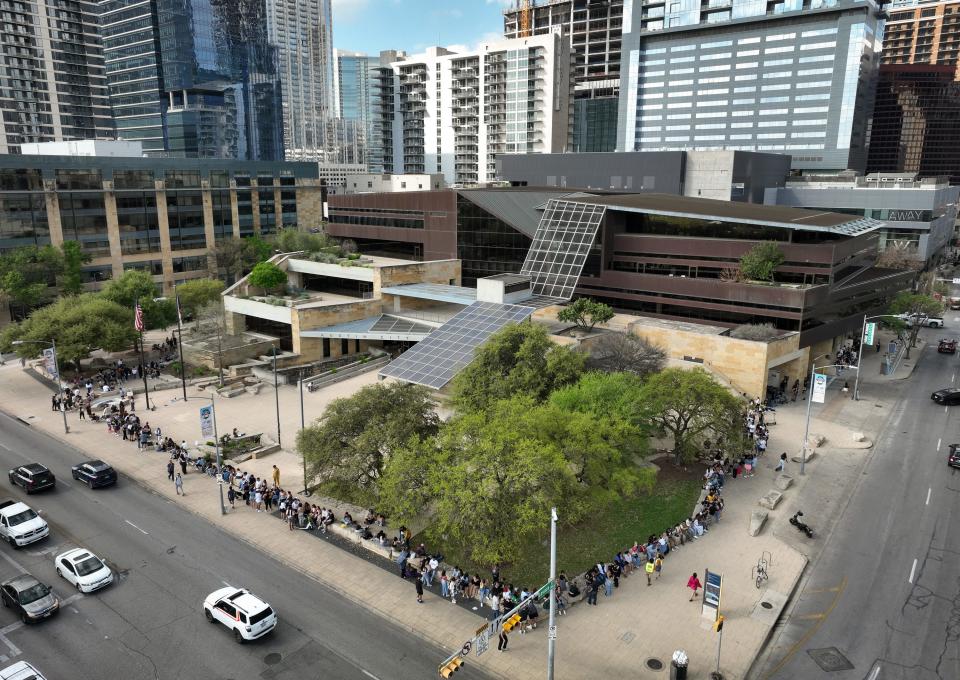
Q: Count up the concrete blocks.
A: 6